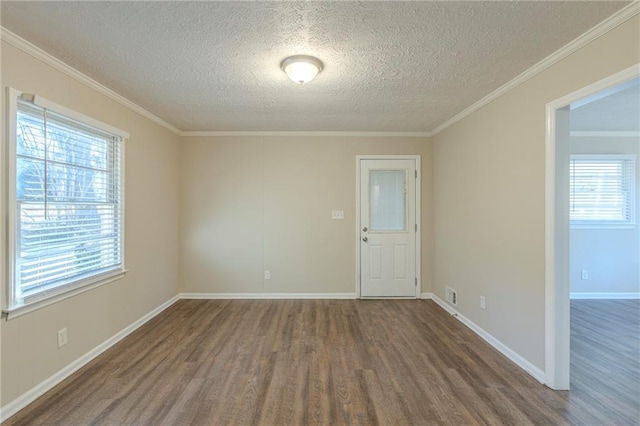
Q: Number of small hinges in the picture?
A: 3